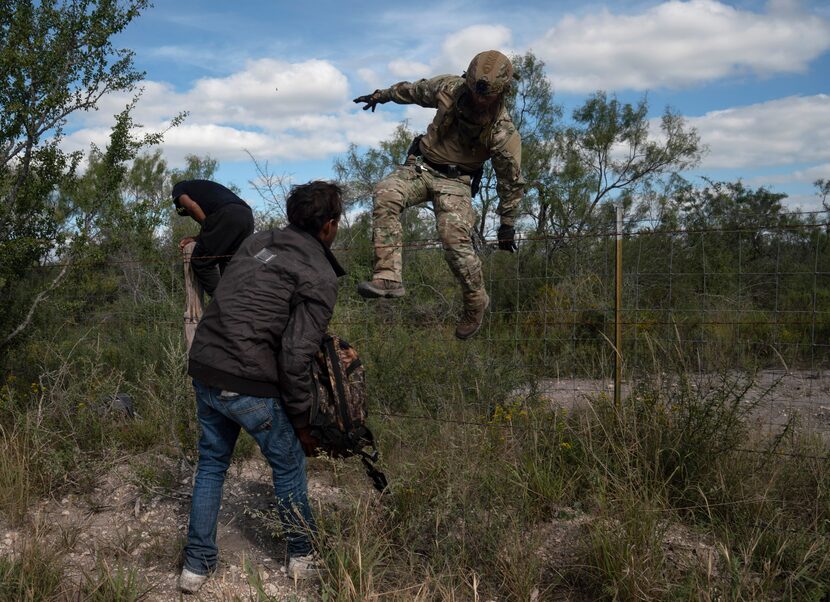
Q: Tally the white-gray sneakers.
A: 2